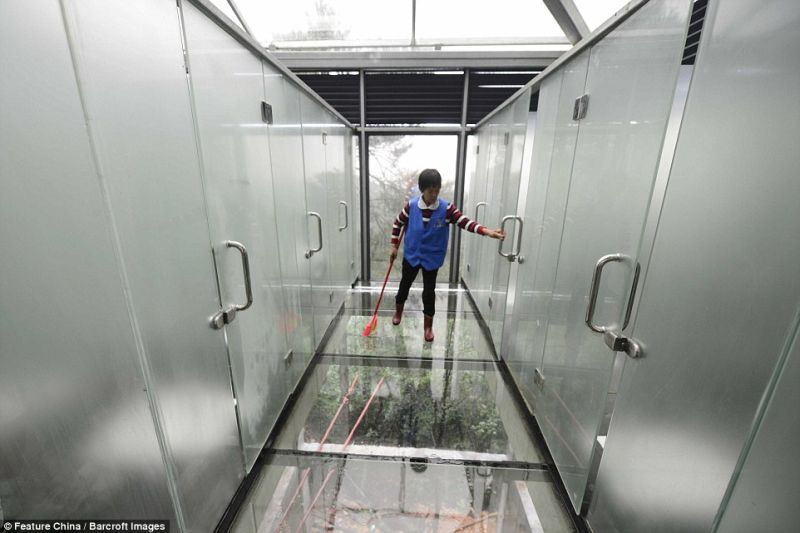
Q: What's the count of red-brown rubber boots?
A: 2